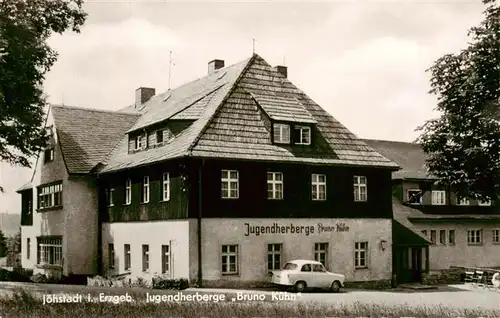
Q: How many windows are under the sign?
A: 4